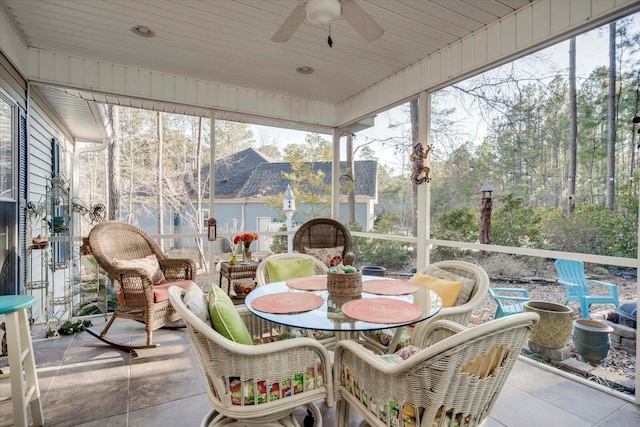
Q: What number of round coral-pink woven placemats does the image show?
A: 4